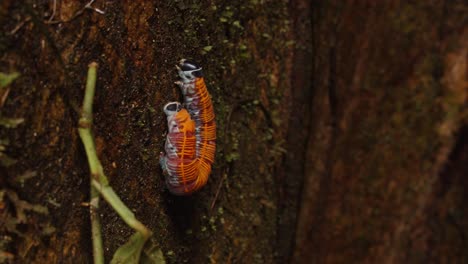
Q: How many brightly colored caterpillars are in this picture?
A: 1